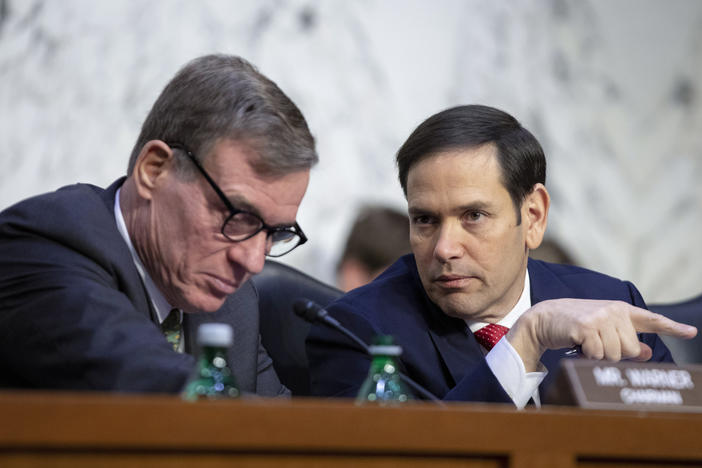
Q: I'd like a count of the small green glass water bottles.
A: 2